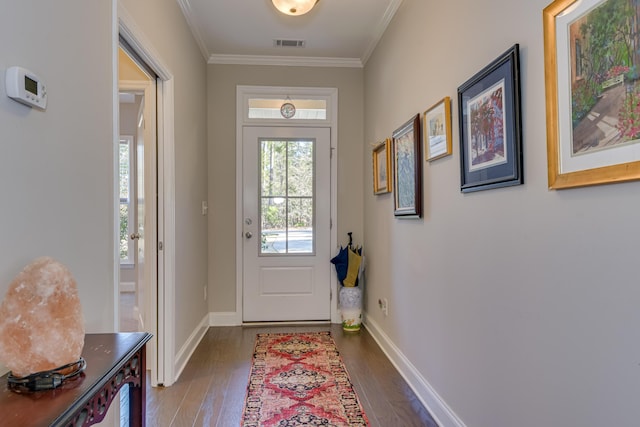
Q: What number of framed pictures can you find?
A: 5